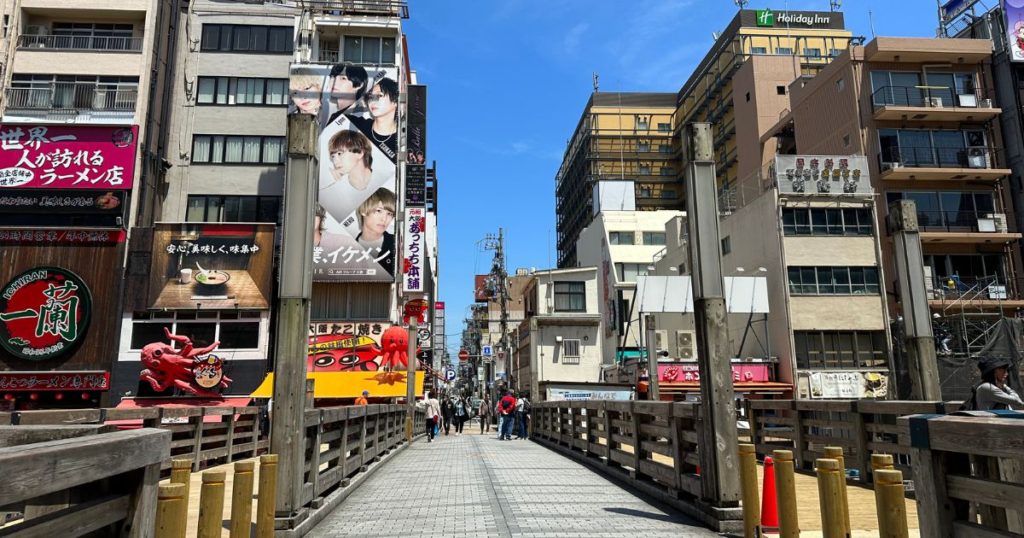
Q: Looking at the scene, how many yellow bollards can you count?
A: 11